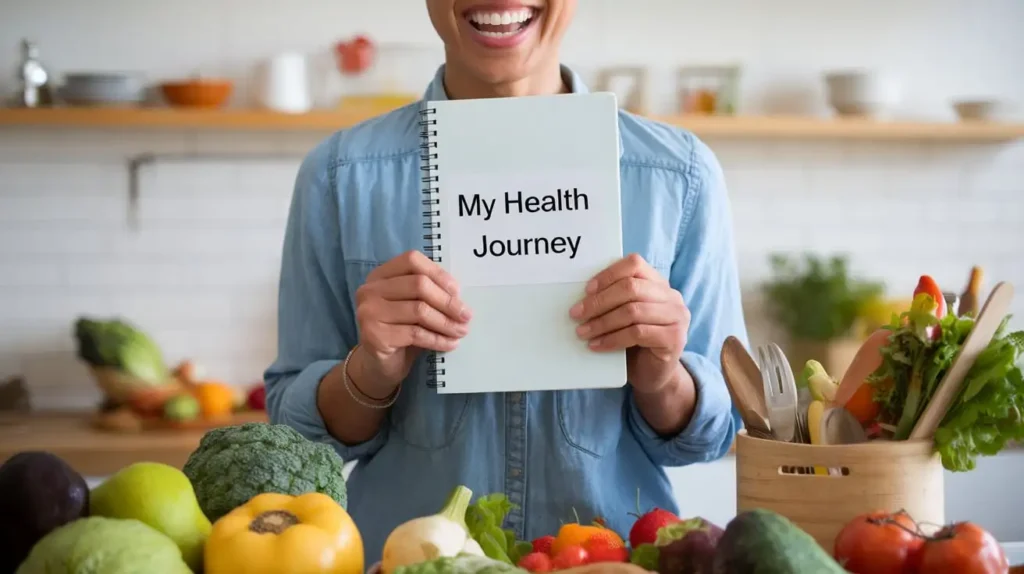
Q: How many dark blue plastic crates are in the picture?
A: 0